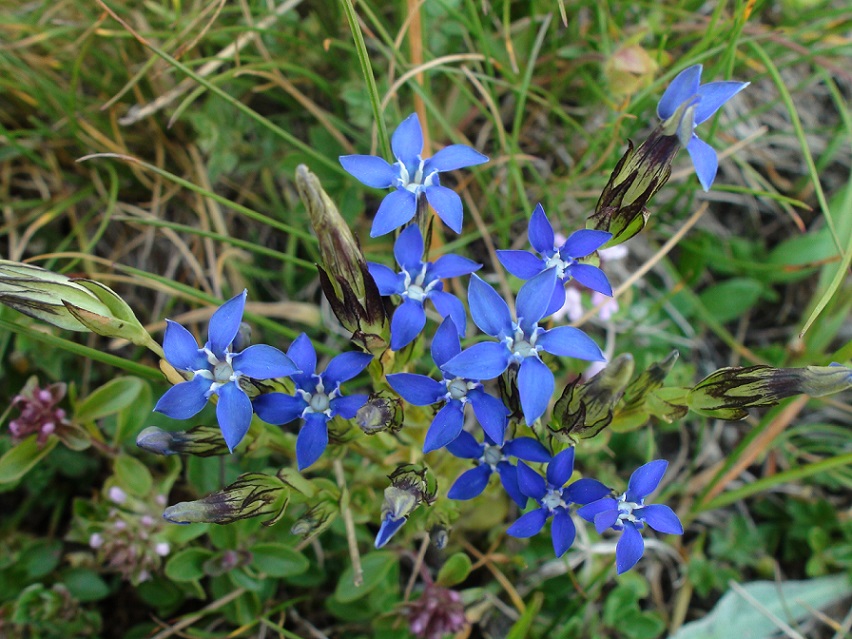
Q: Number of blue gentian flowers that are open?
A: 11